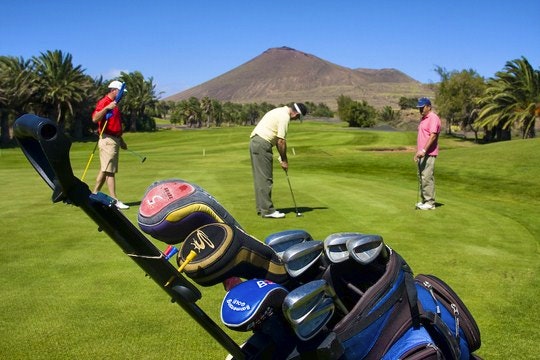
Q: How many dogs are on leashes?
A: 0